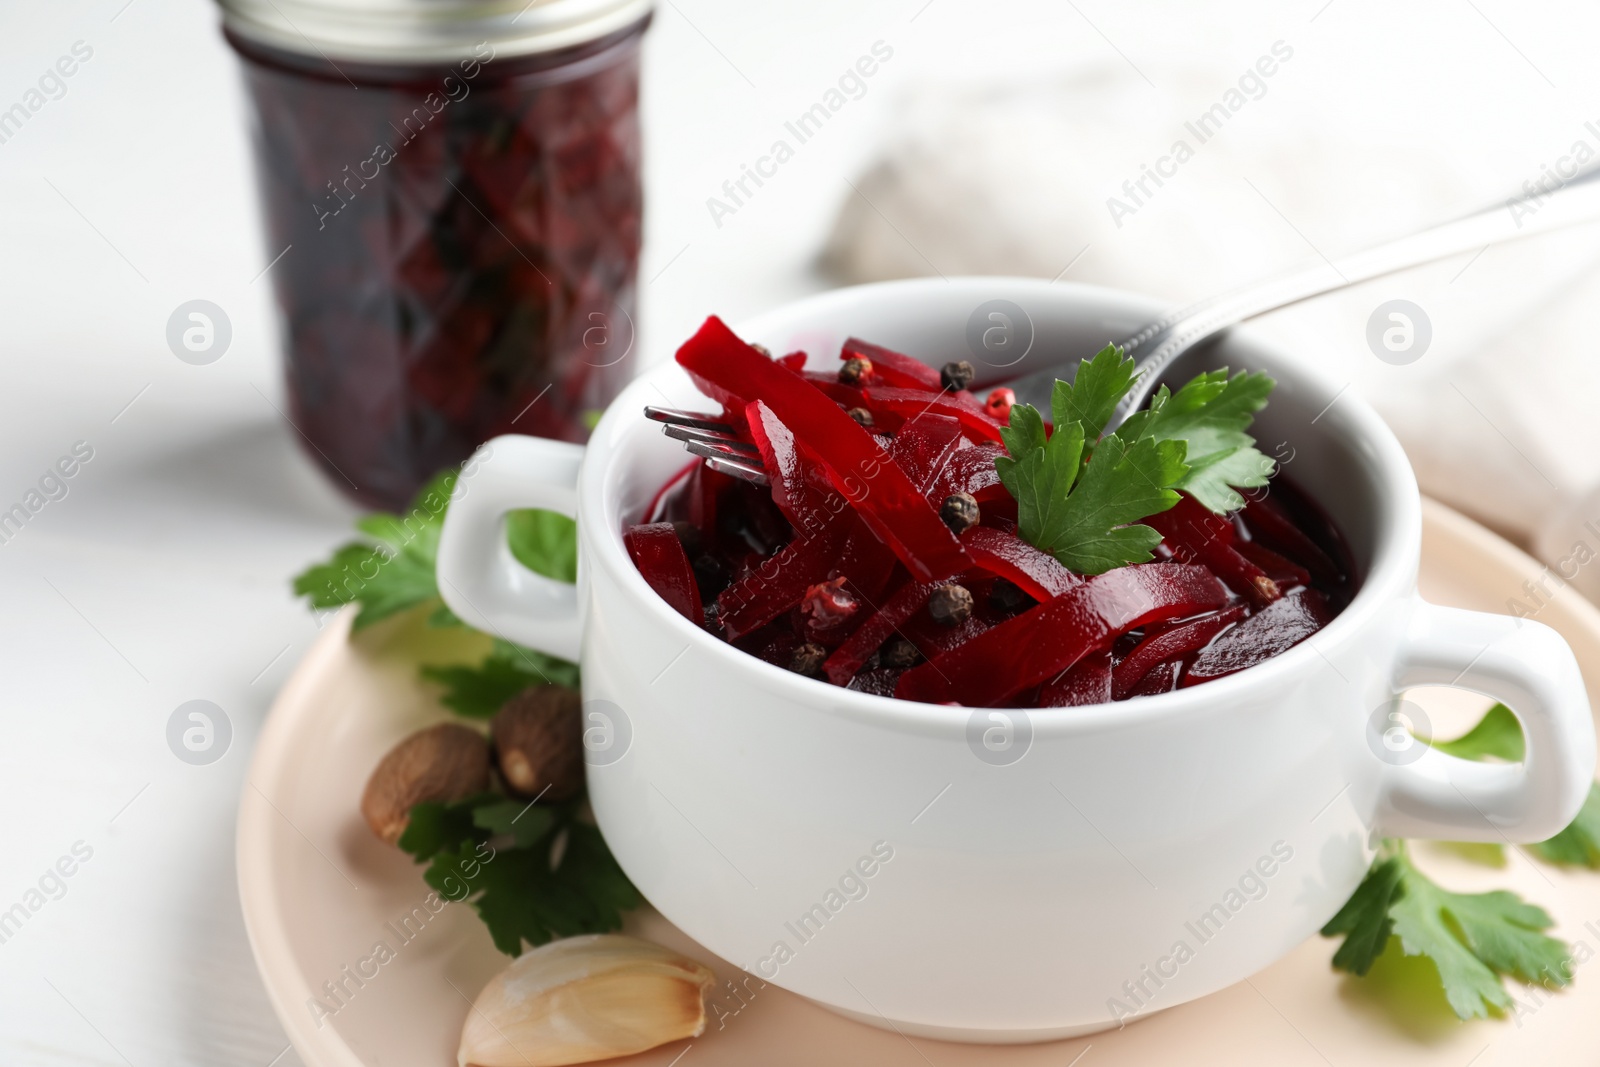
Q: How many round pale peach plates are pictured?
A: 1